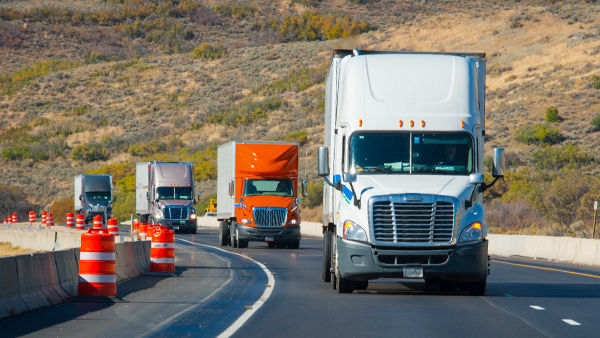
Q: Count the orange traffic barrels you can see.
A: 15